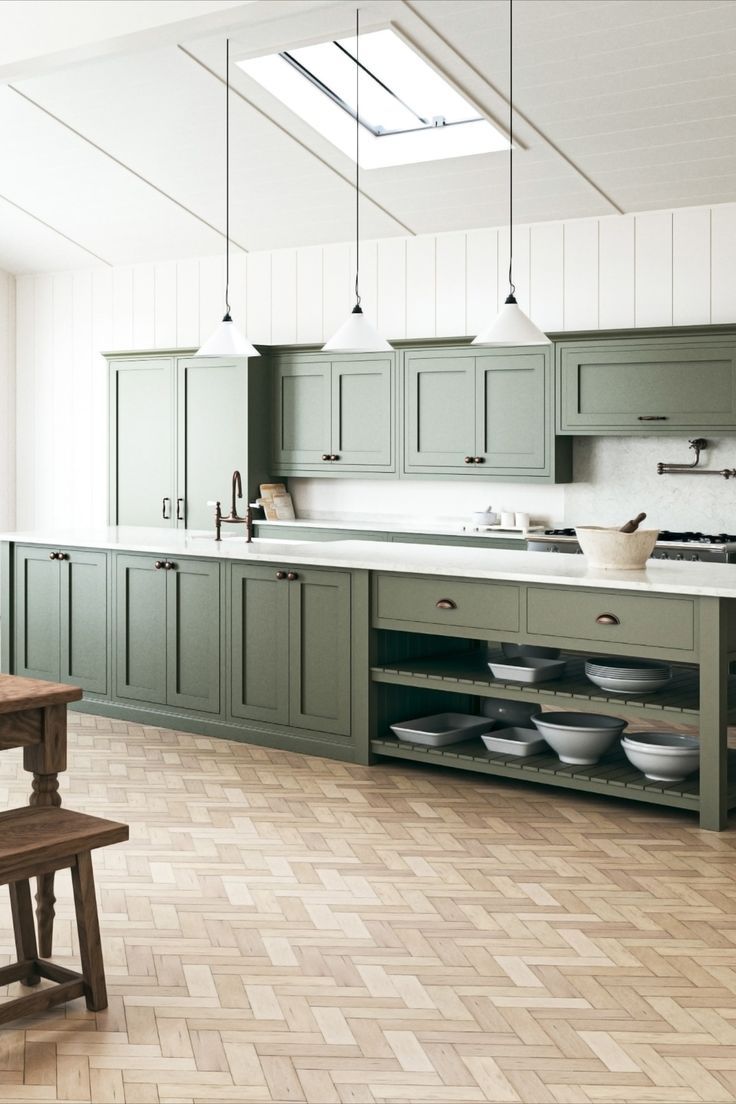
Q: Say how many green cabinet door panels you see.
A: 13